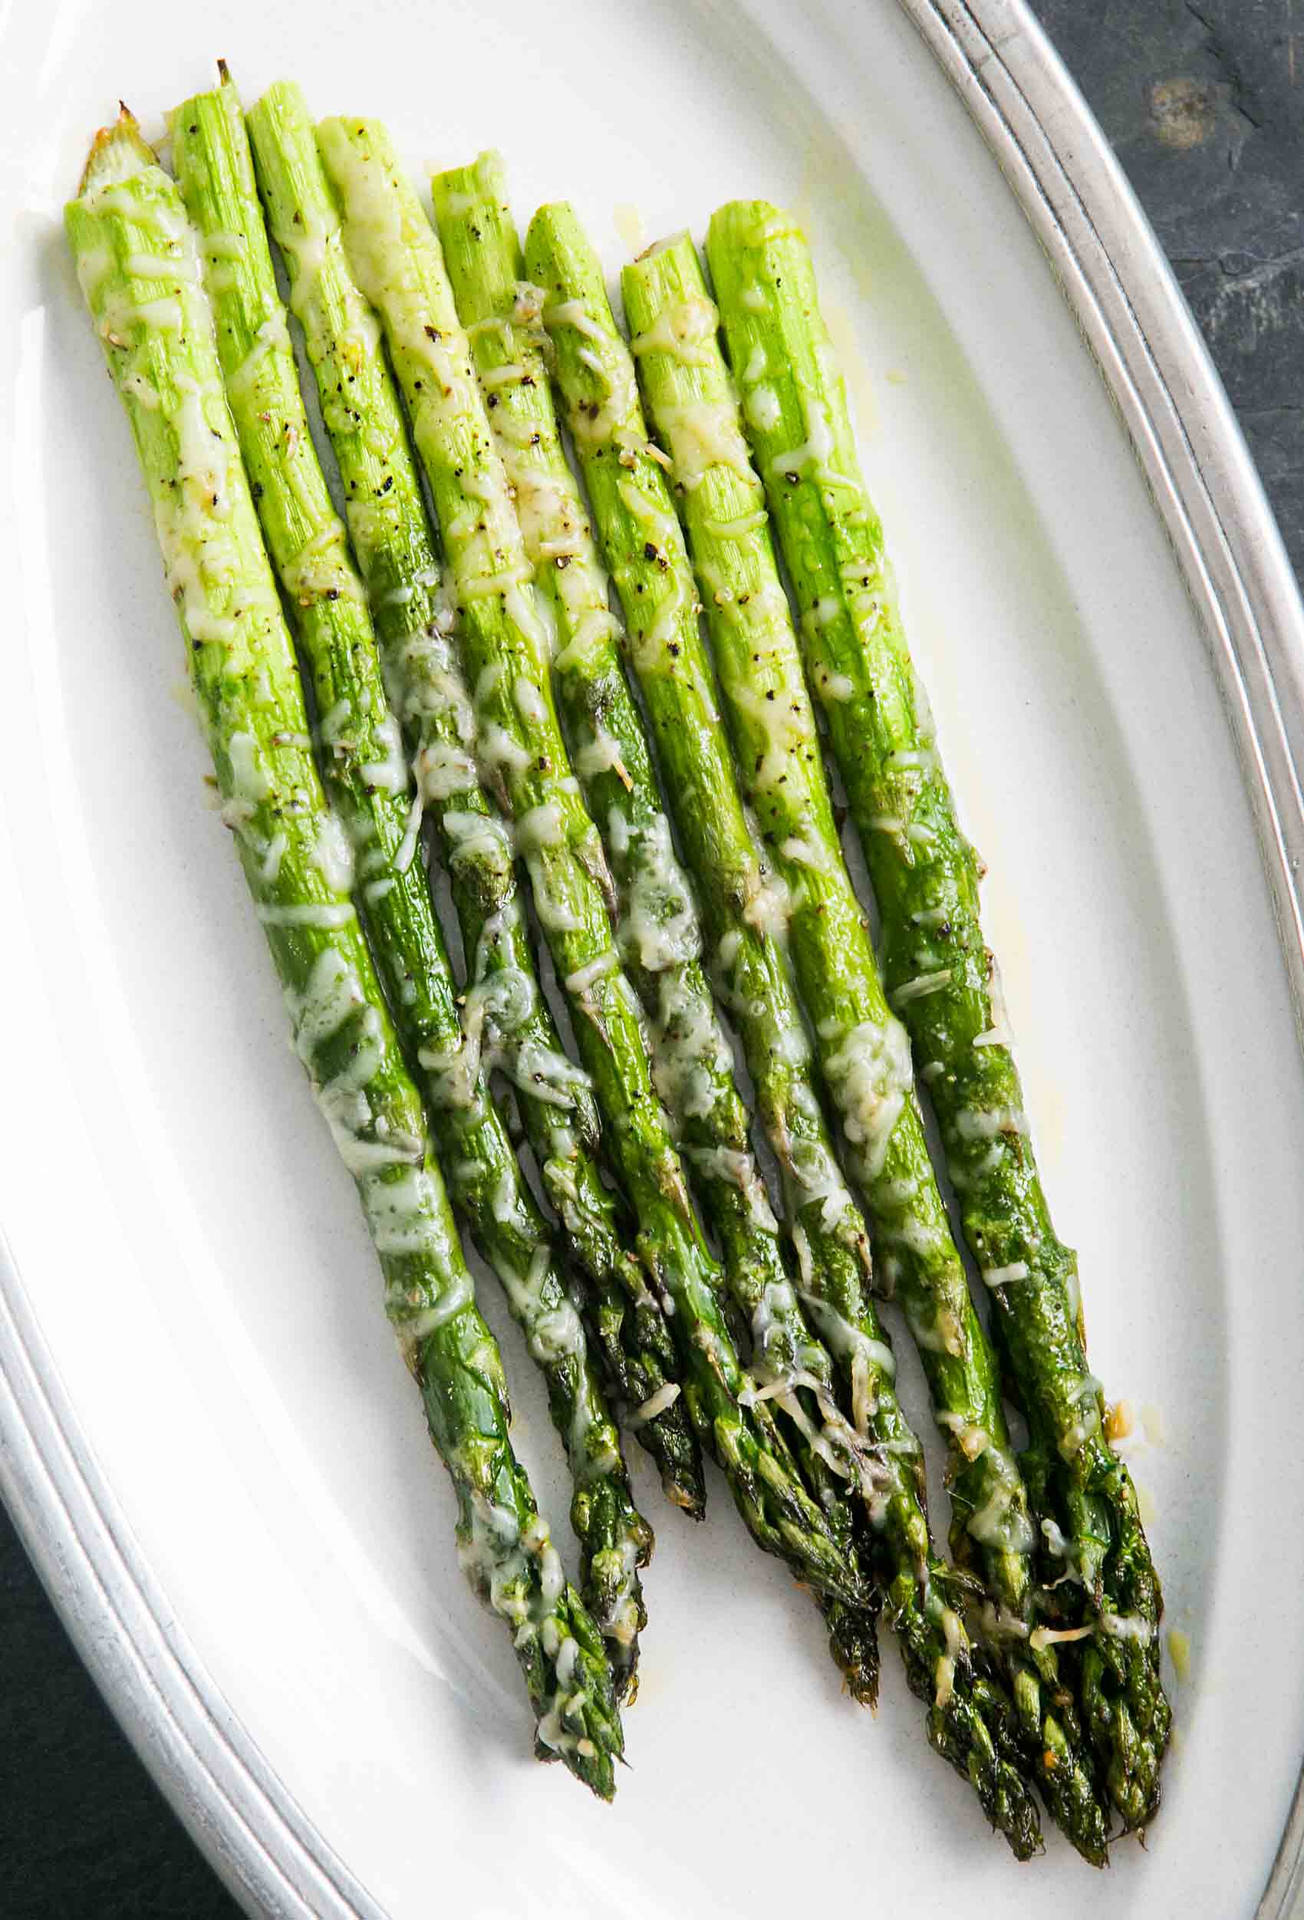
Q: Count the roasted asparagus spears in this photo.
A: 8